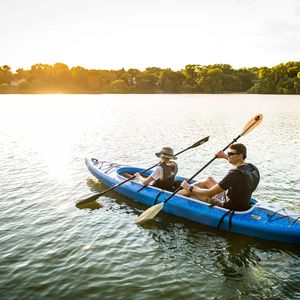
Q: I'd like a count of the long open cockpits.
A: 1